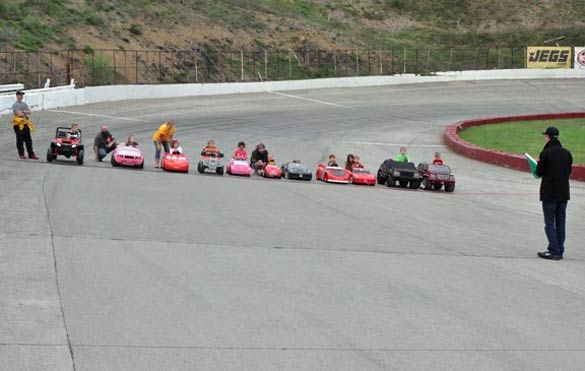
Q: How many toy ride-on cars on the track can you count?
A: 11